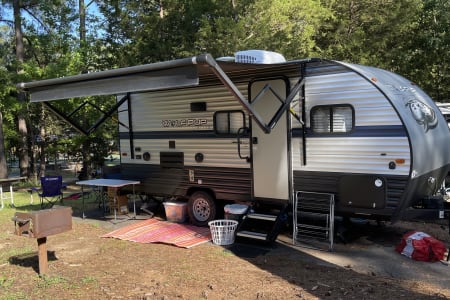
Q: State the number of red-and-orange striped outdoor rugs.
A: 1